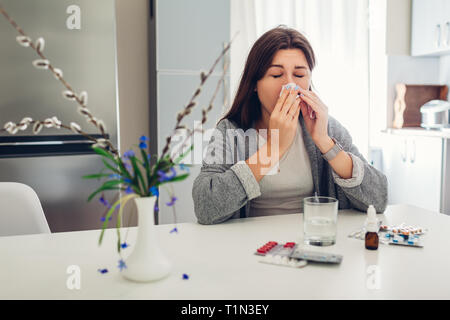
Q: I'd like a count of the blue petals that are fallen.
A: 2